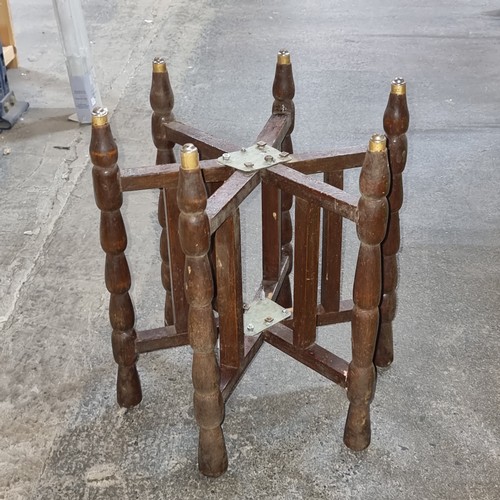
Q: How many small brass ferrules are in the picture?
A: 6